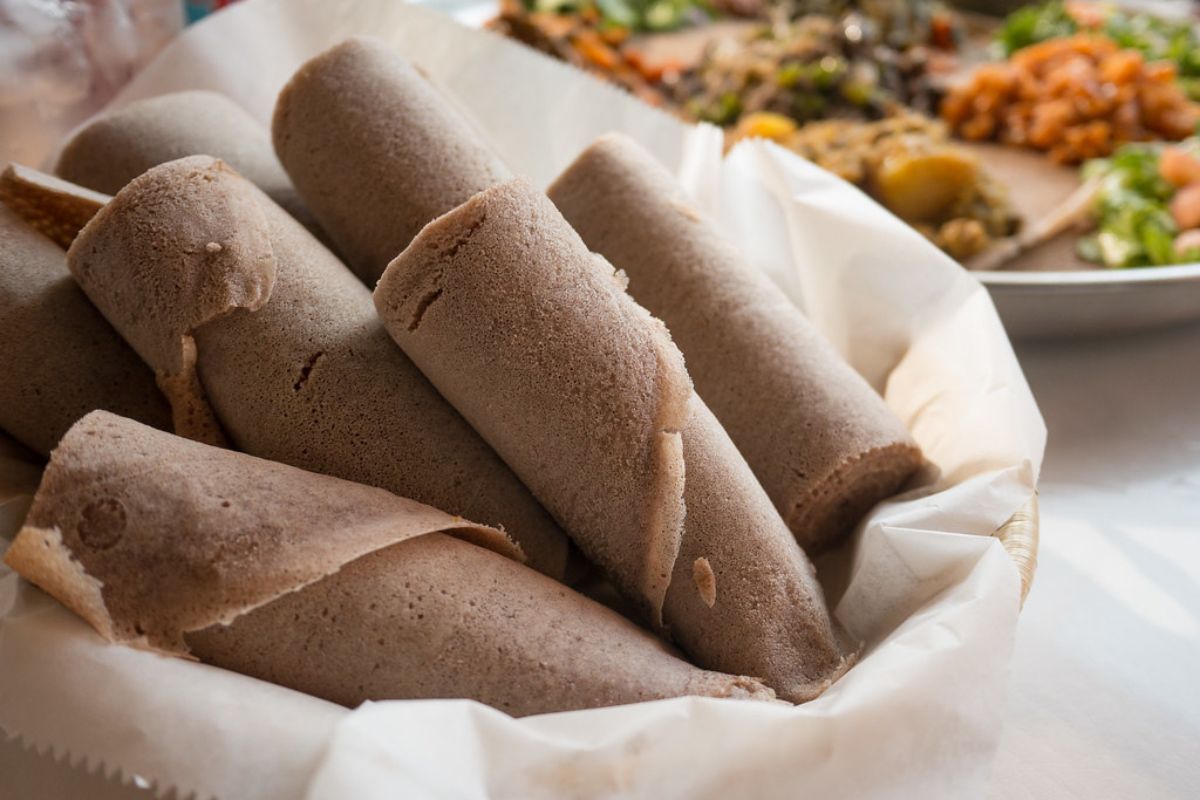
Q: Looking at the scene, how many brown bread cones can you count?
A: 7